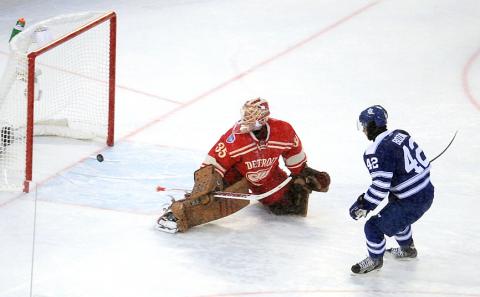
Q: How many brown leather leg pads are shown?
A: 2